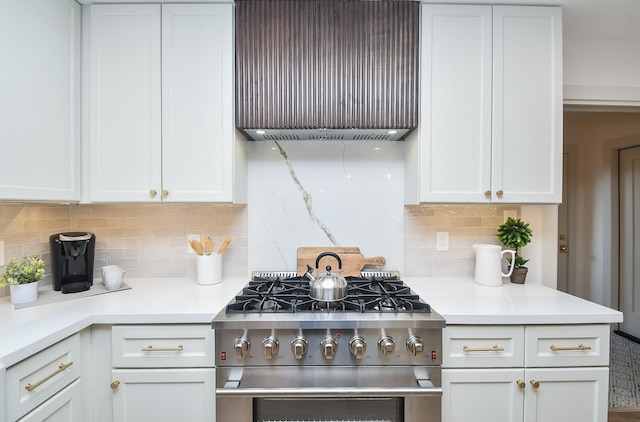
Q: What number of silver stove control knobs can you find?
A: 7